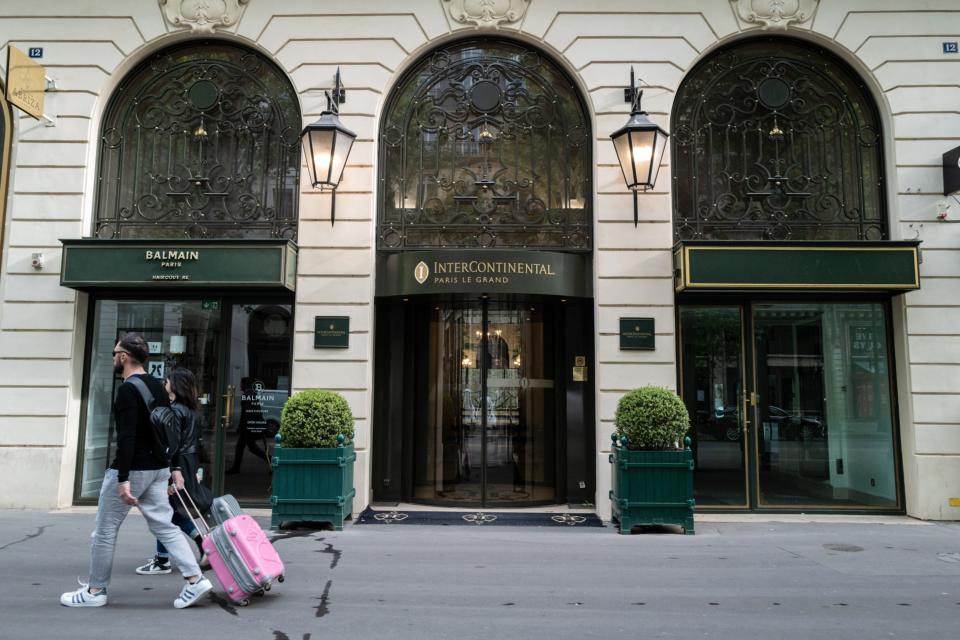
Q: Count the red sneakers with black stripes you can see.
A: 0